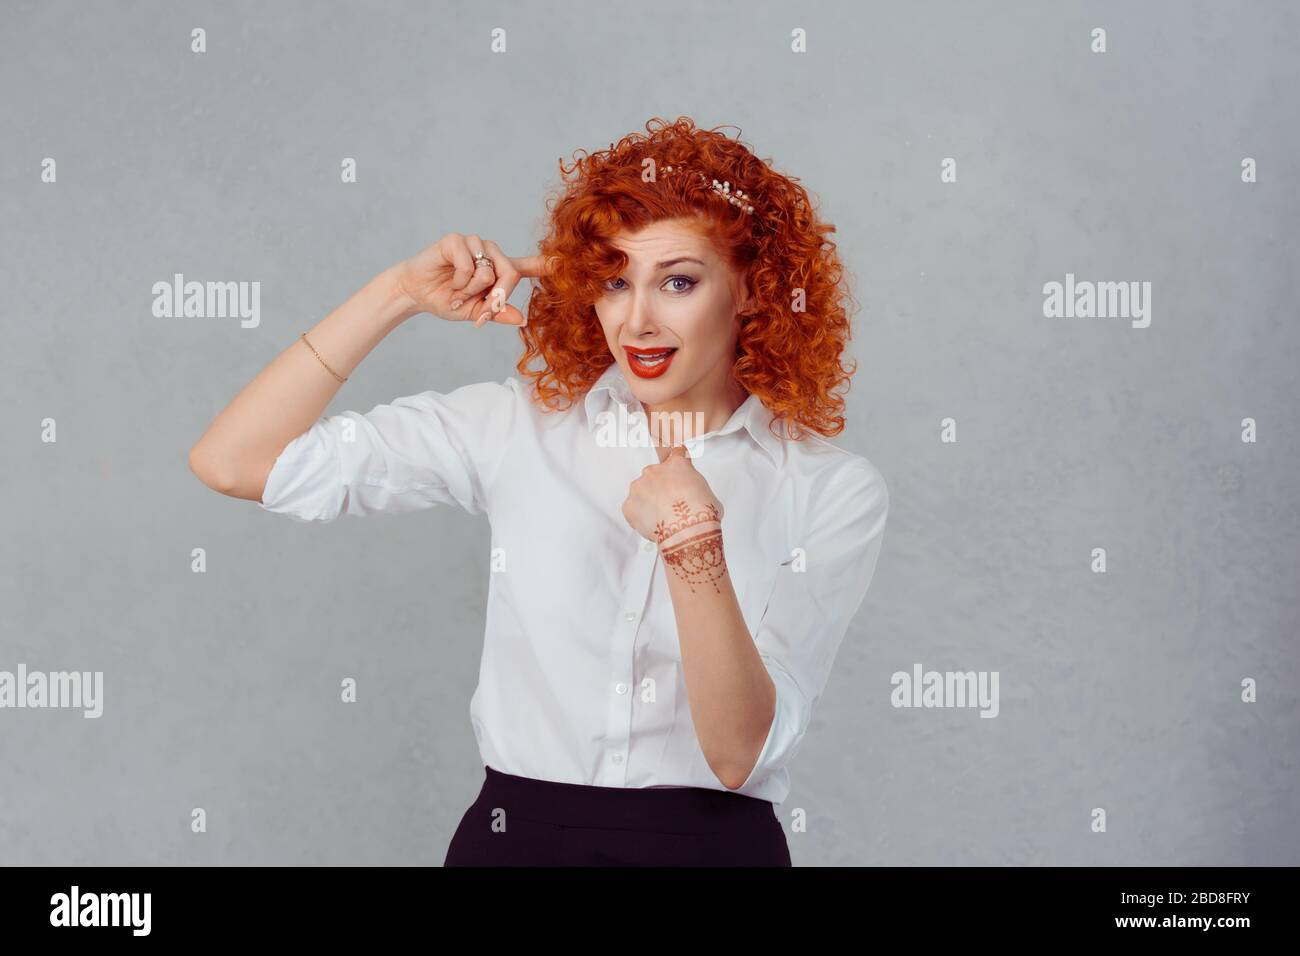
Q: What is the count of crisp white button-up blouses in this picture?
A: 1